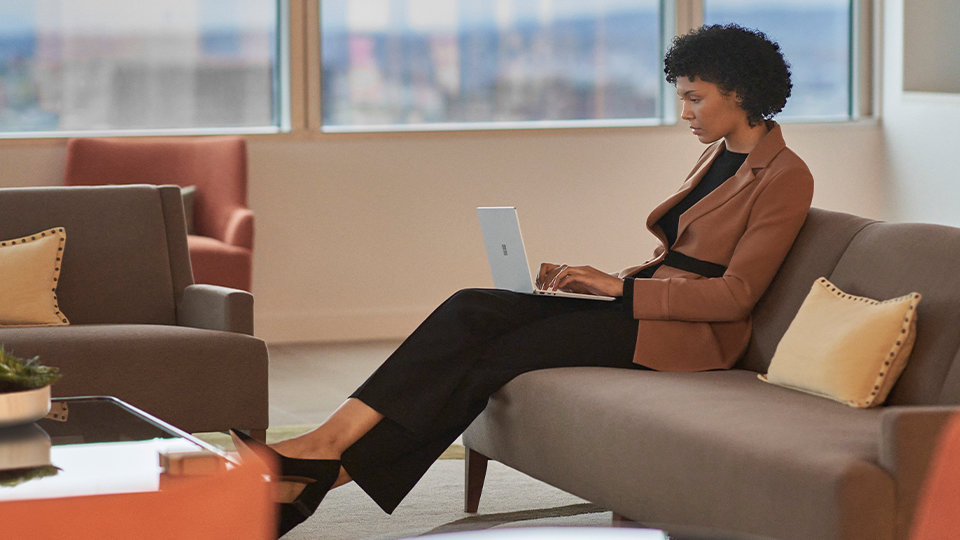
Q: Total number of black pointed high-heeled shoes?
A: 2